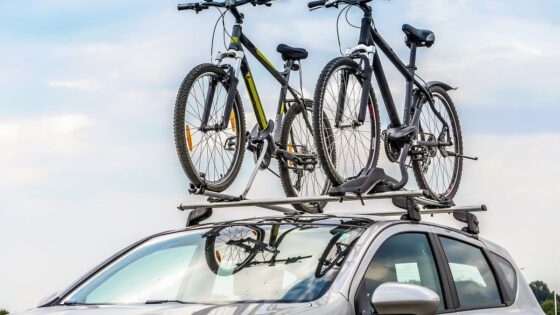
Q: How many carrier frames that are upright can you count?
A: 2